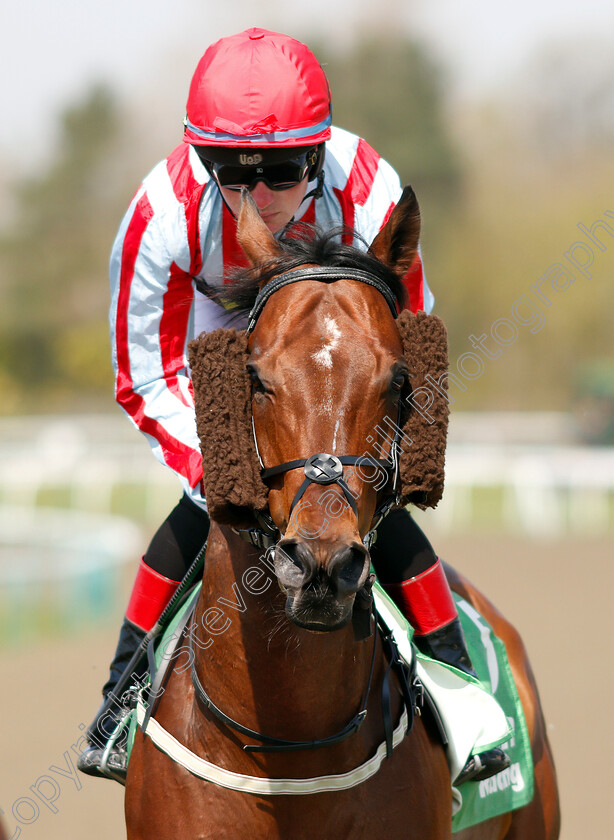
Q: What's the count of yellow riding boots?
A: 0